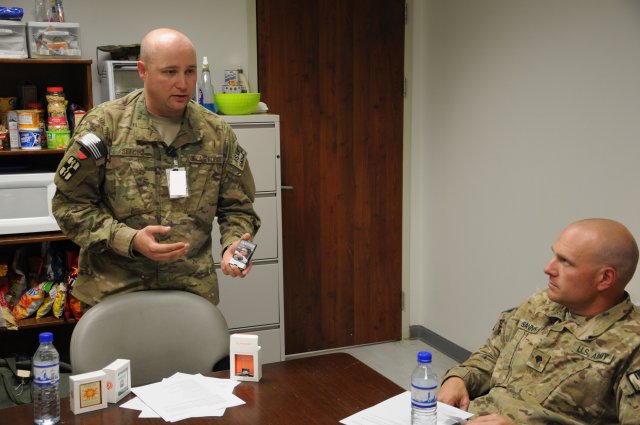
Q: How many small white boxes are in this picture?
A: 3